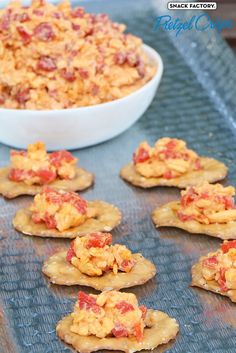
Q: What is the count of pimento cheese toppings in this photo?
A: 7